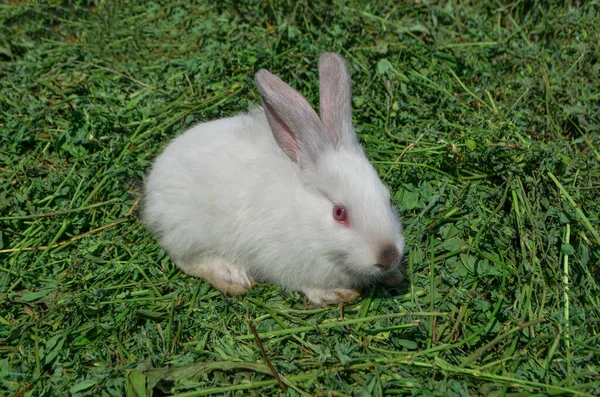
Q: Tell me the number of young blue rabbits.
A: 0